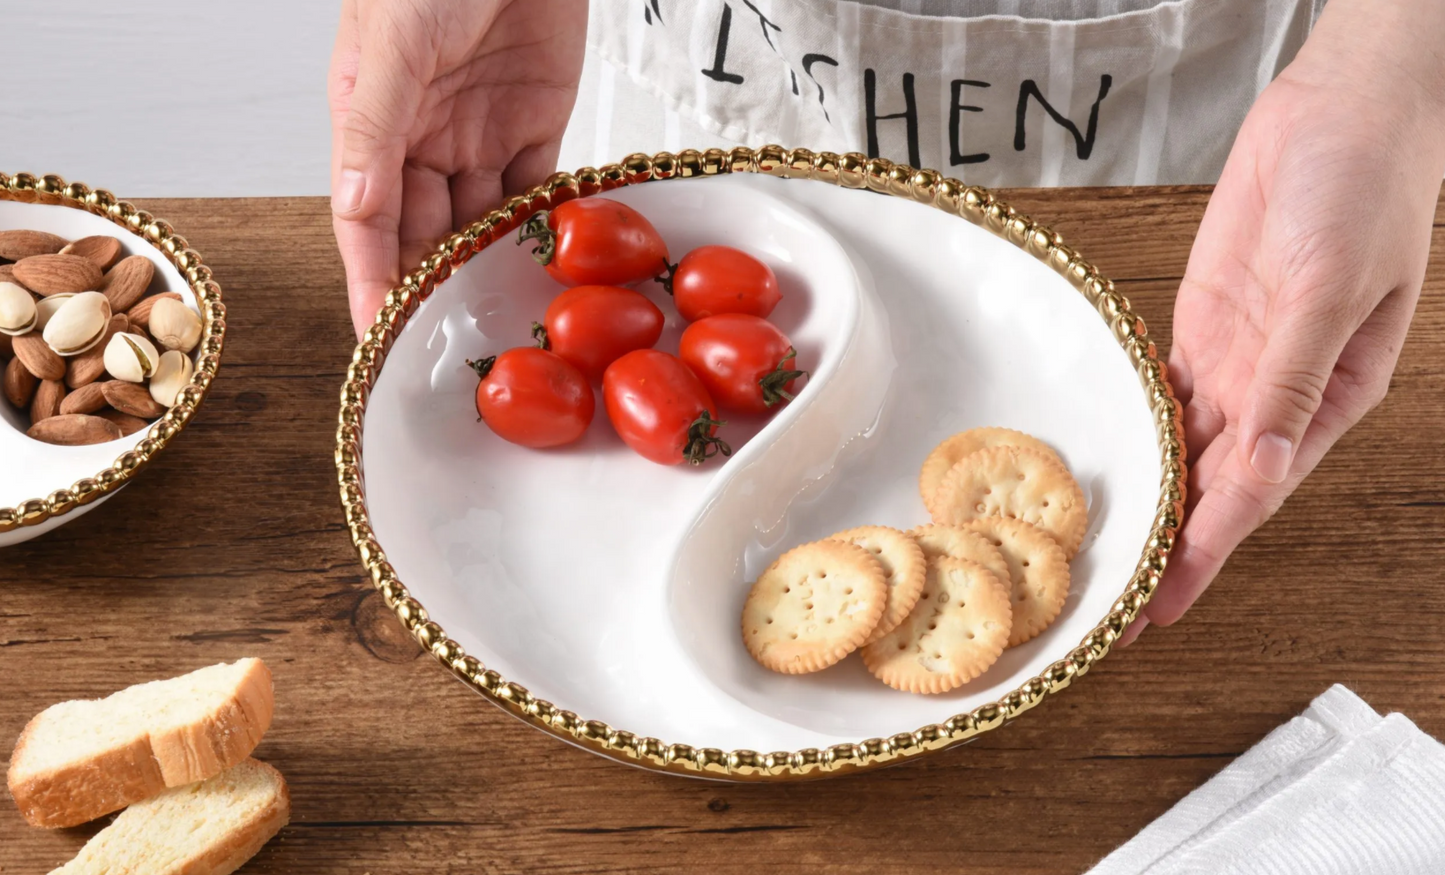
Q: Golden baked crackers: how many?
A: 7